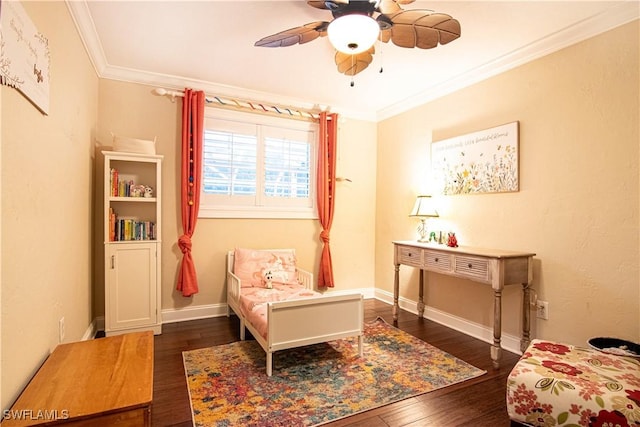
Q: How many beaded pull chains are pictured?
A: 2